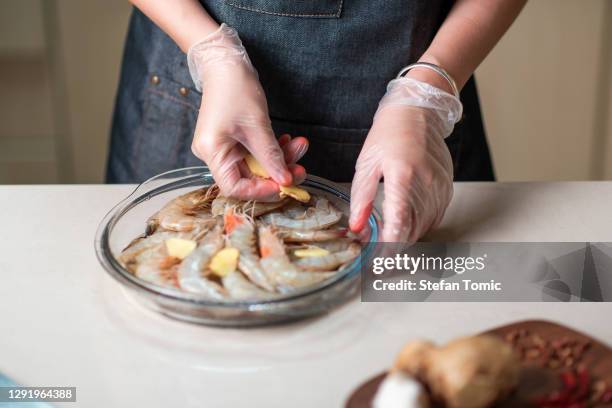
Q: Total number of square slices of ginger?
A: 2